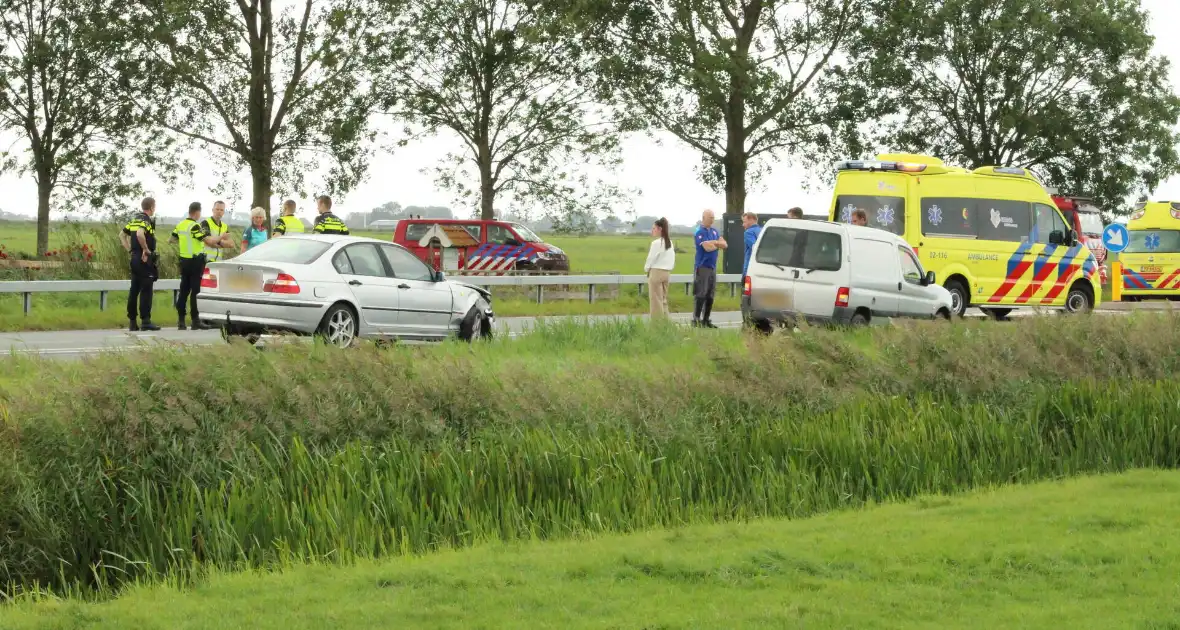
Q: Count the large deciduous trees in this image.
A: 5